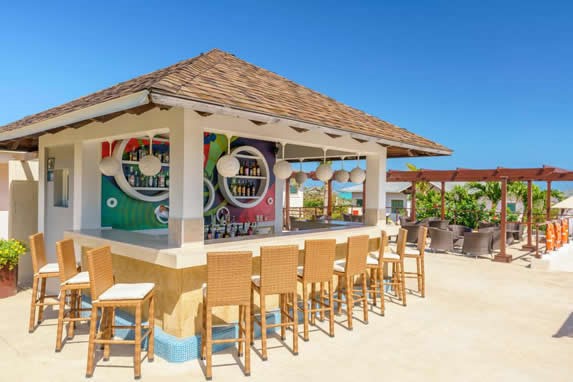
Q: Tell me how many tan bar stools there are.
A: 10